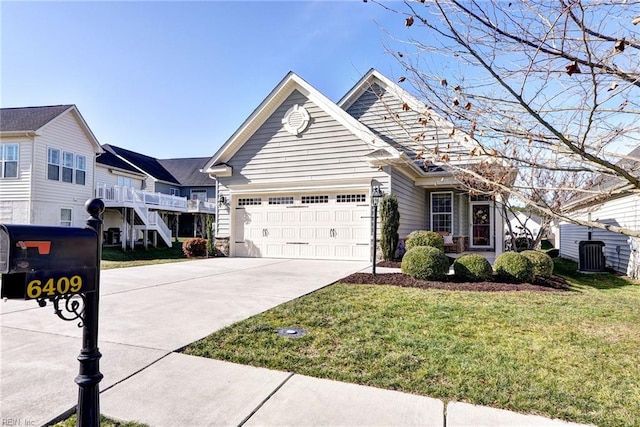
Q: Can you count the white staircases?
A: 1